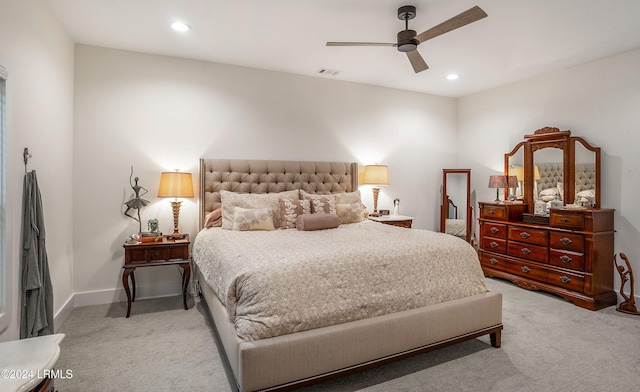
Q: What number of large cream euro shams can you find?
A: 2